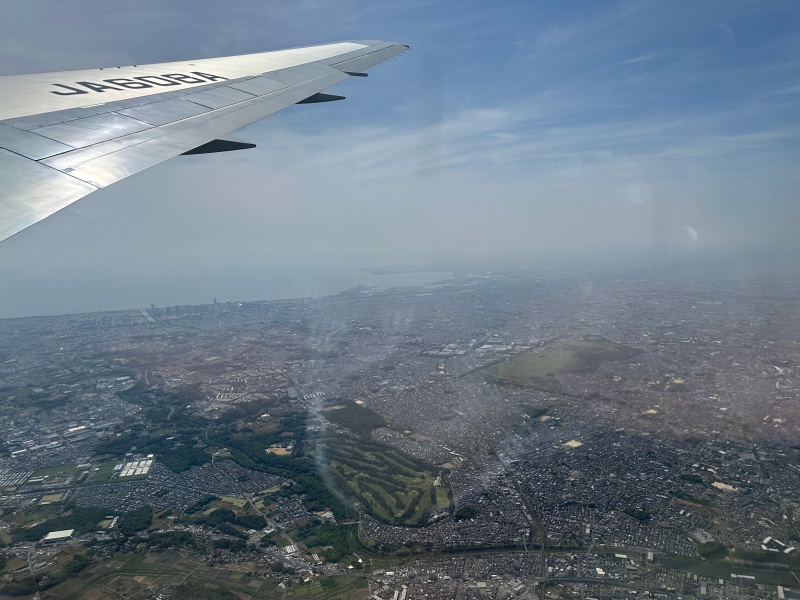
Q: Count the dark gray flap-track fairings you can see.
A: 3